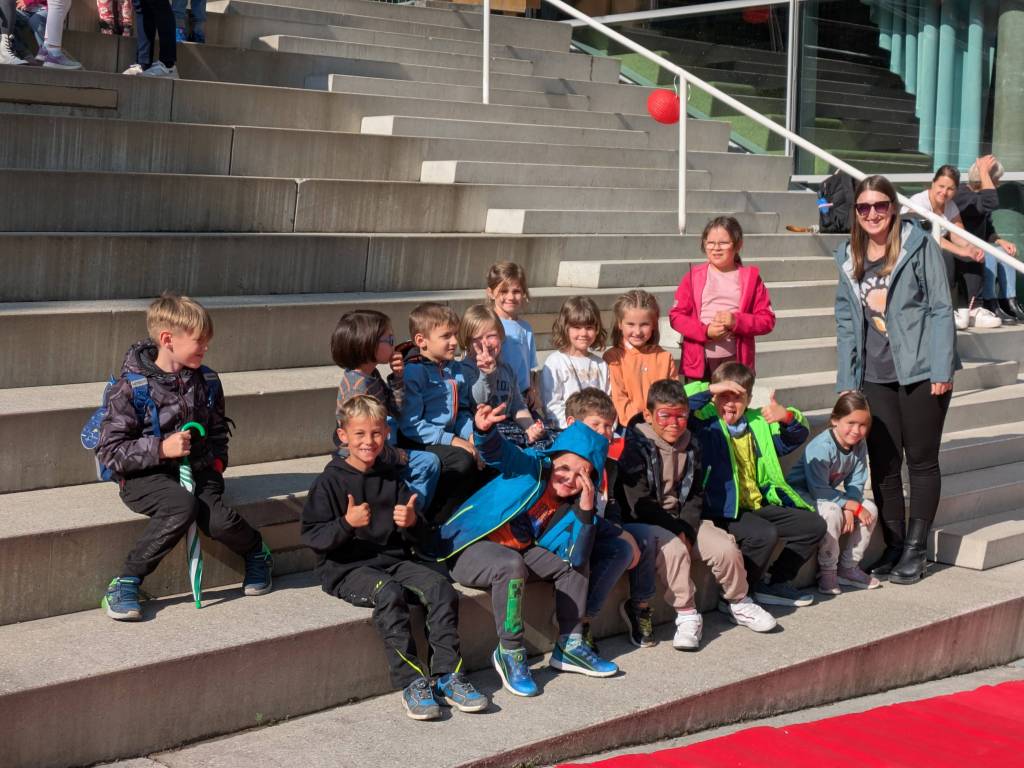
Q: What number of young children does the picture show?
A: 14